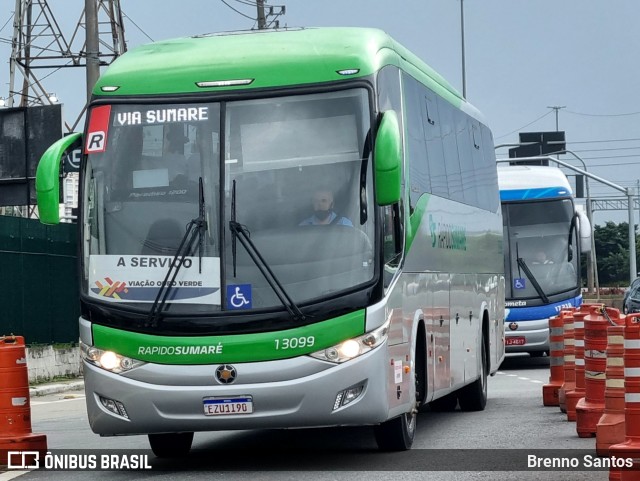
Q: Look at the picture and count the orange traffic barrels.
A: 7